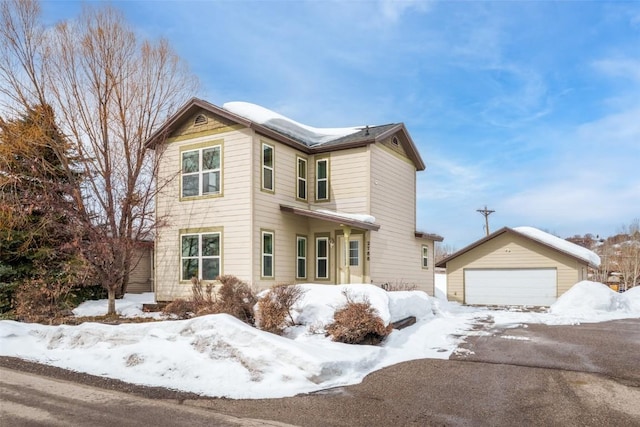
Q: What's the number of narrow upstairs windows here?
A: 3